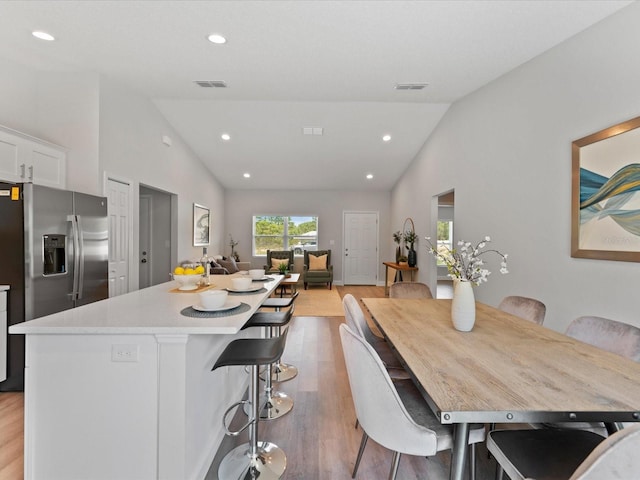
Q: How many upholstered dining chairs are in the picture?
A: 6